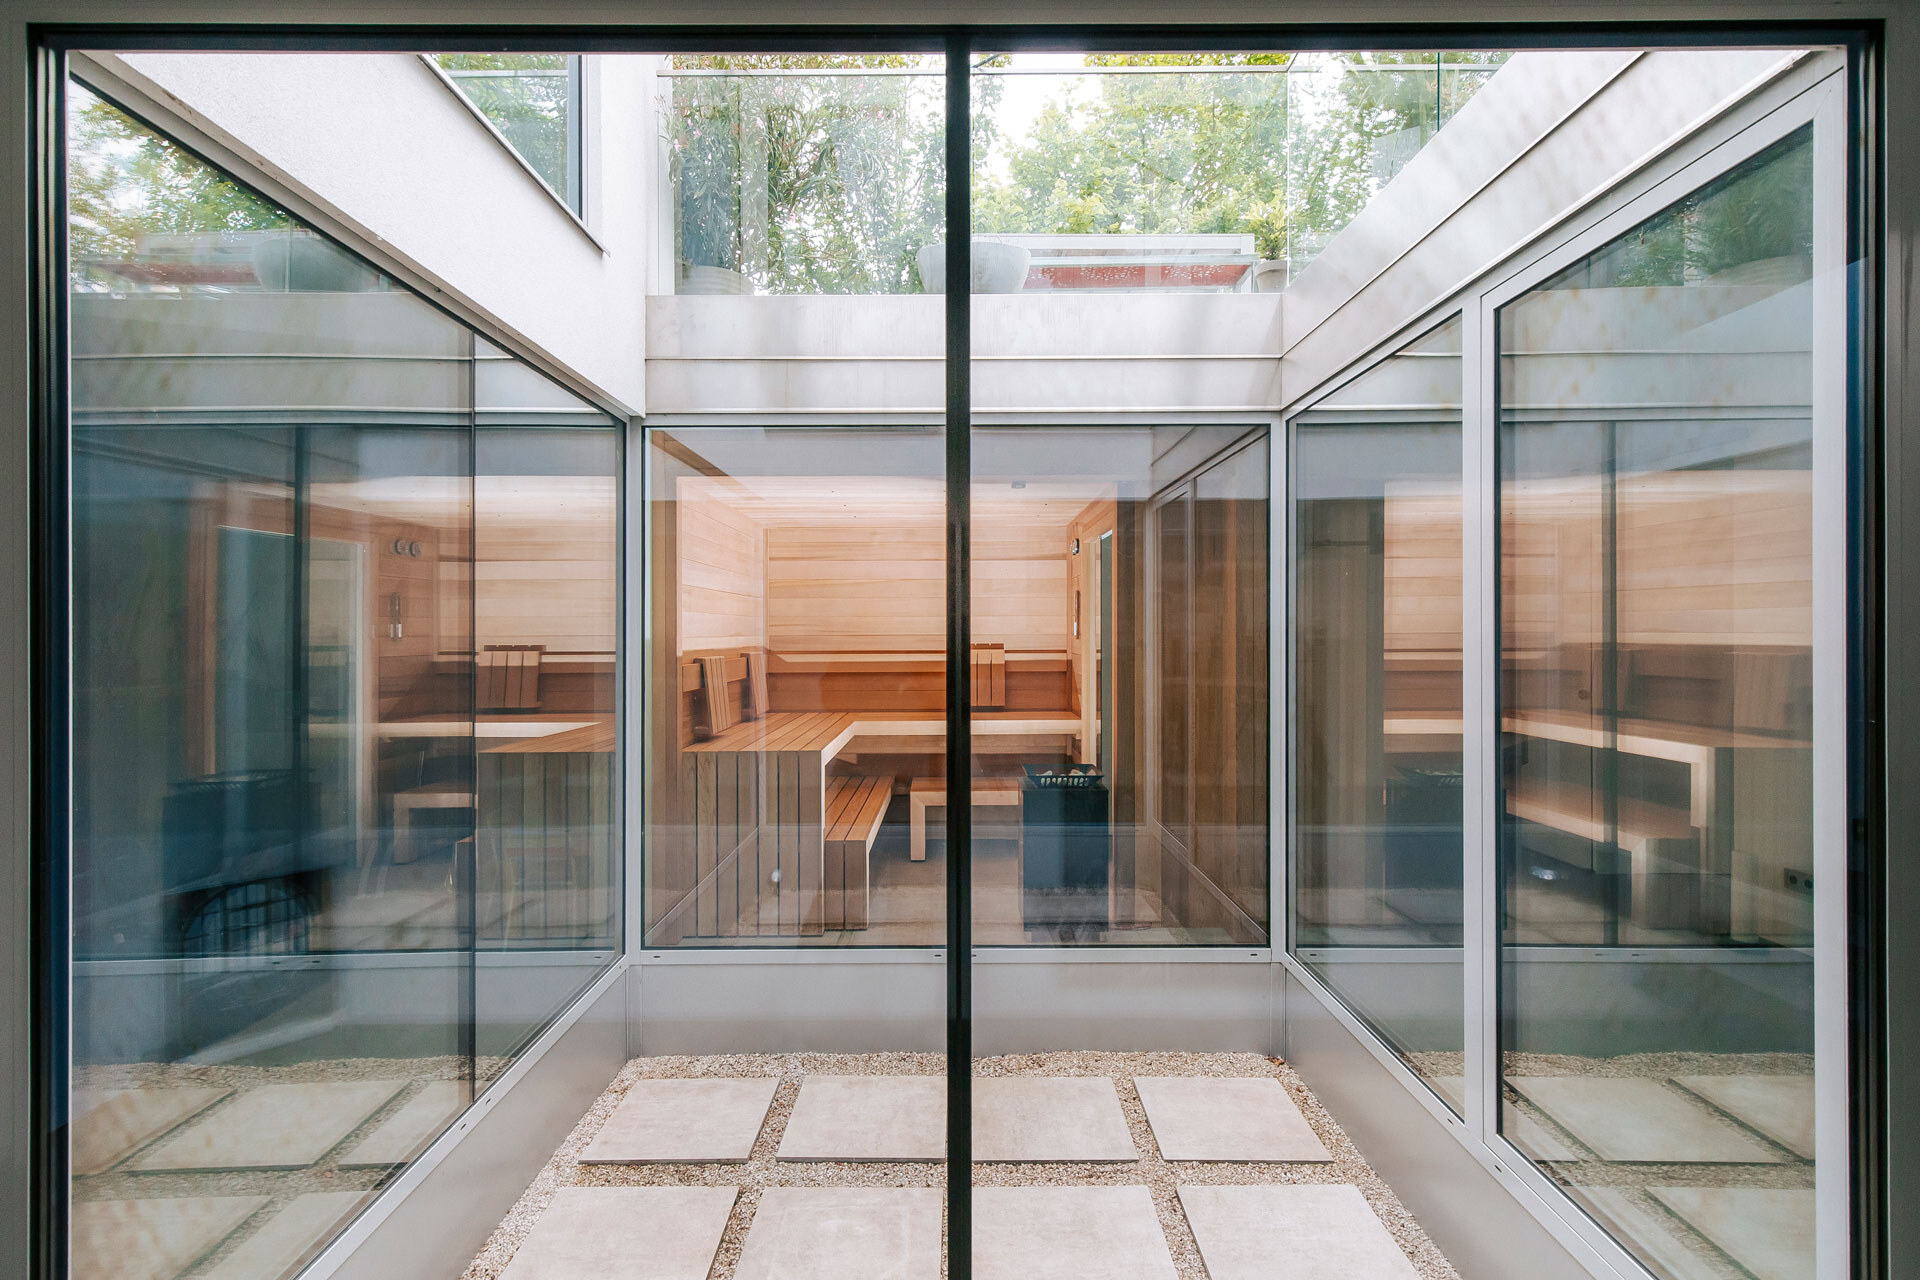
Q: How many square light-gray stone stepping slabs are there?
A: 8